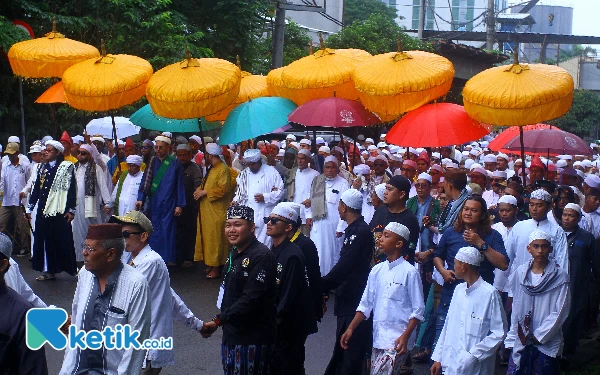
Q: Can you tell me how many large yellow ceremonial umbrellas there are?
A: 8